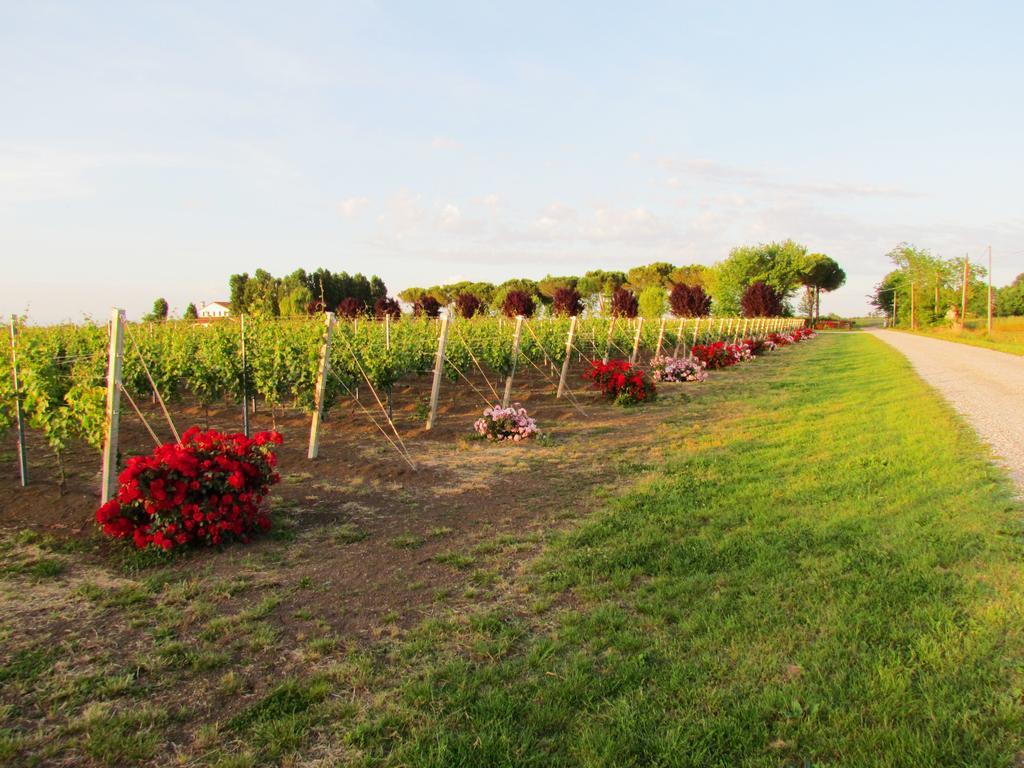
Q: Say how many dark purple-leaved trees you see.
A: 10